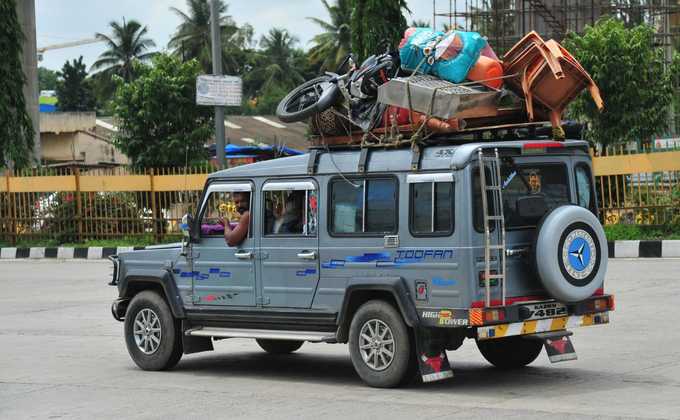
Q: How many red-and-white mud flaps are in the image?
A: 2